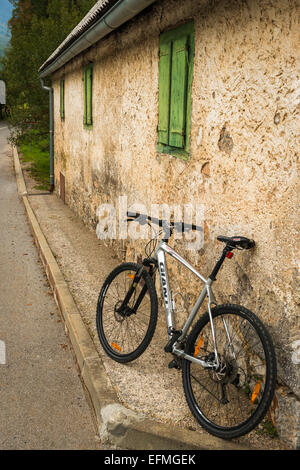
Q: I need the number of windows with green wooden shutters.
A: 3